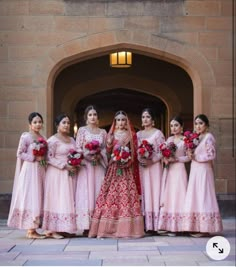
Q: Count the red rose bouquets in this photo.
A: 7